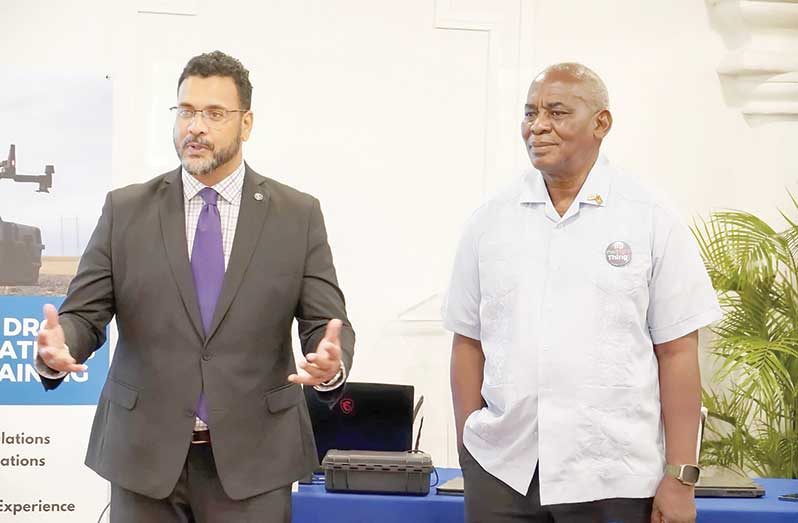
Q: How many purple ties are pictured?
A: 1